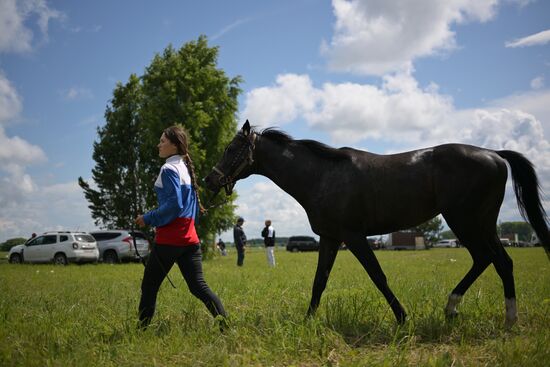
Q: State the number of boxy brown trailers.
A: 1